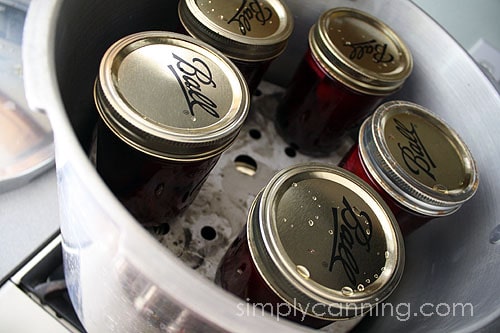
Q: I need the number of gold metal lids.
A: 5